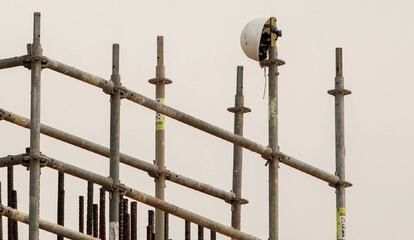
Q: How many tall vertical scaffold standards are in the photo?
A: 6